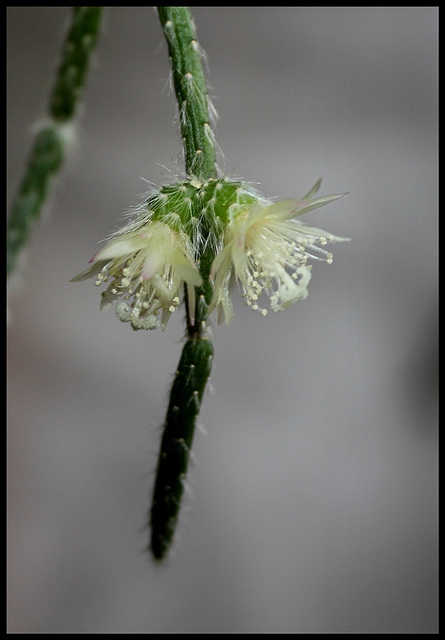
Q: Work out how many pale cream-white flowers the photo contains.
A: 2